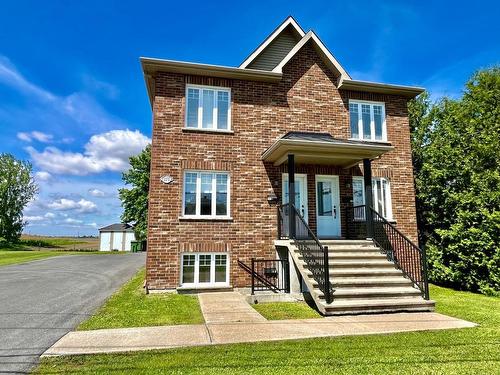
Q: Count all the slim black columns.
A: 2